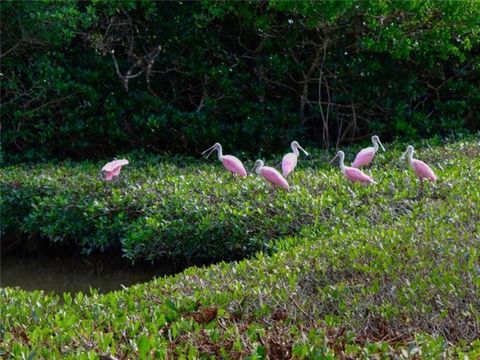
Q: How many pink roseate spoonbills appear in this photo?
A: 7